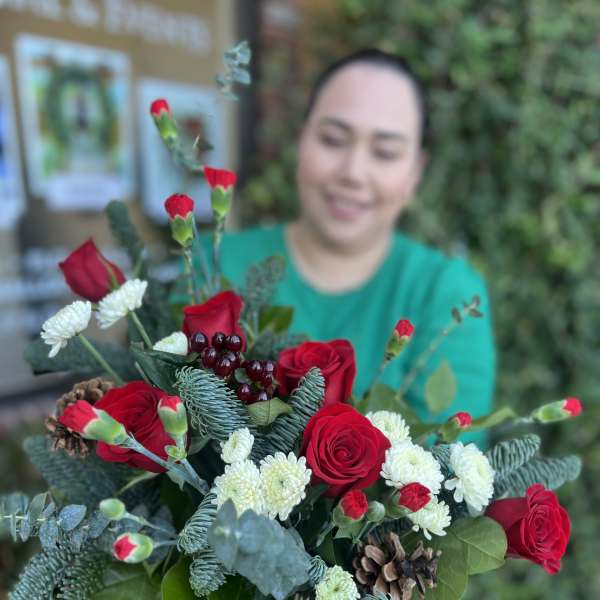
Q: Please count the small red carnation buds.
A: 11